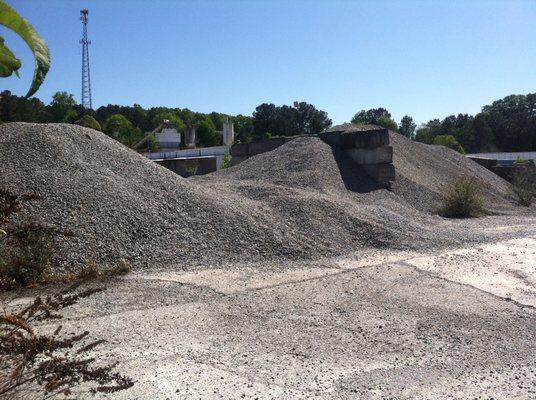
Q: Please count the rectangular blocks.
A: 3